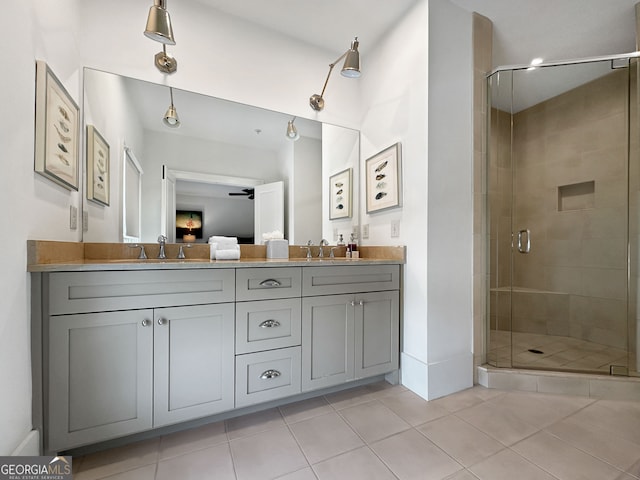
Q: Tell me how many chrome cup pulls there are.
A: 3